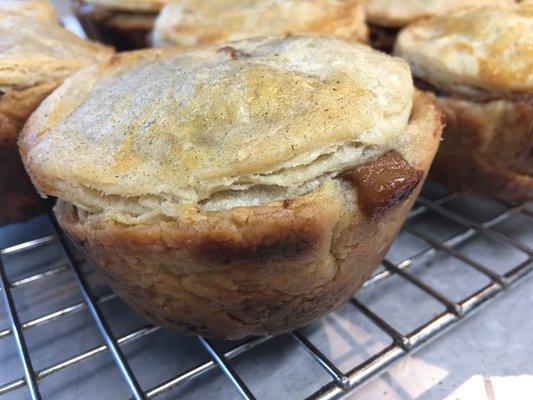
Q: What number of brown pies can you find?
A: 6